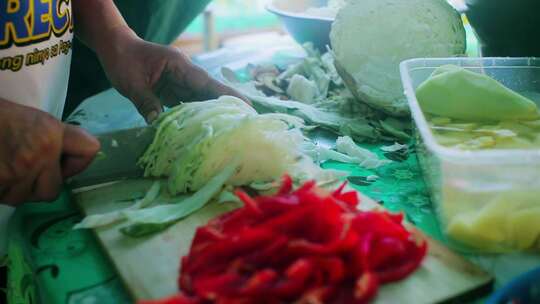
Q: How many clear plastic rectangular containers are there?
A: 1